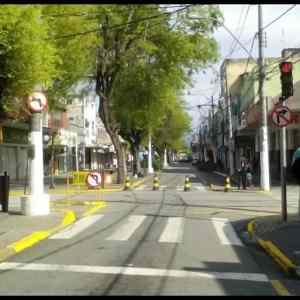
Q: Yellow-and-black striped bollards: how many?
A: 4